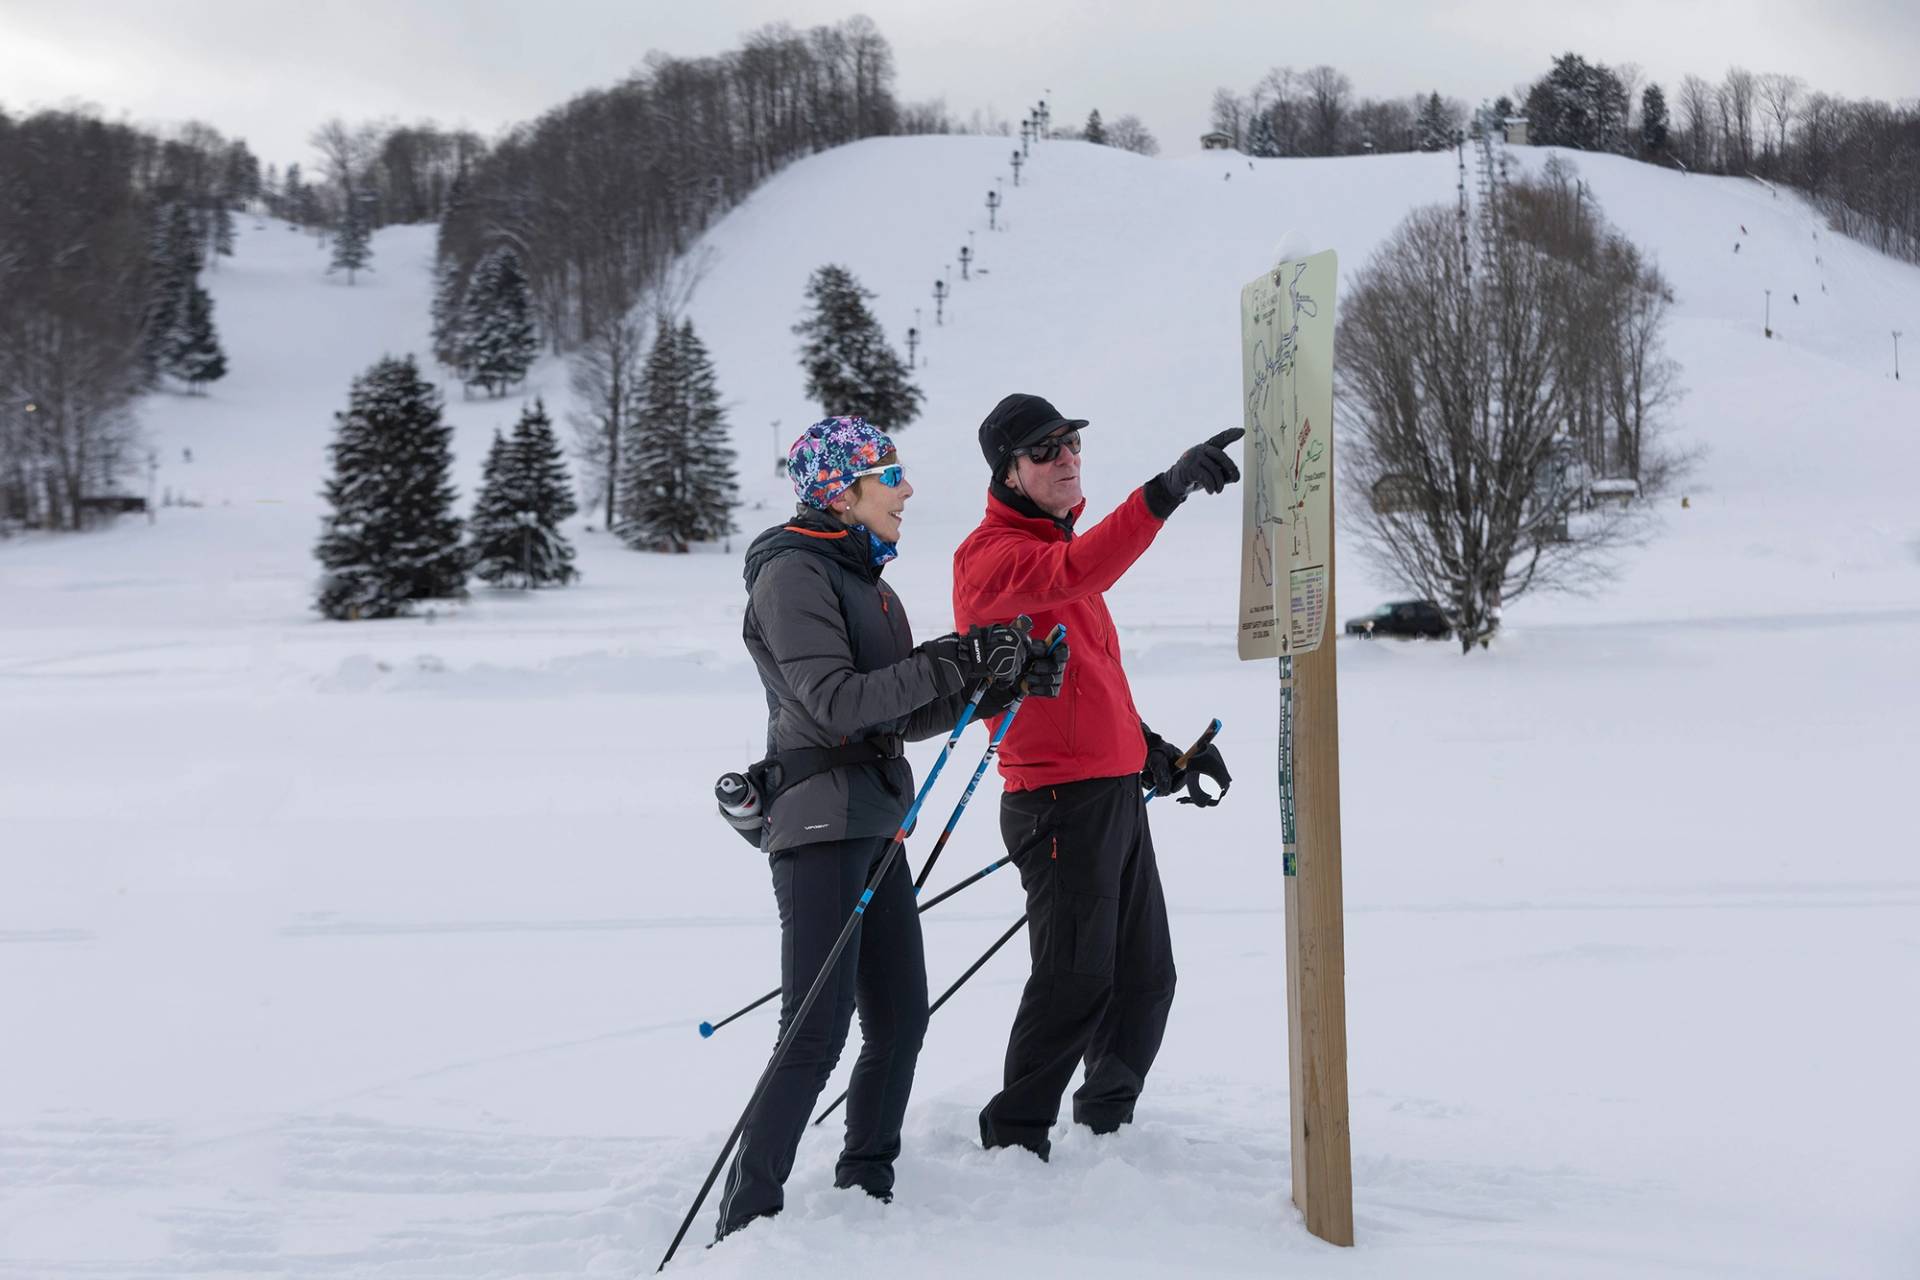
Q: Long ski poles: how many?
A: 4